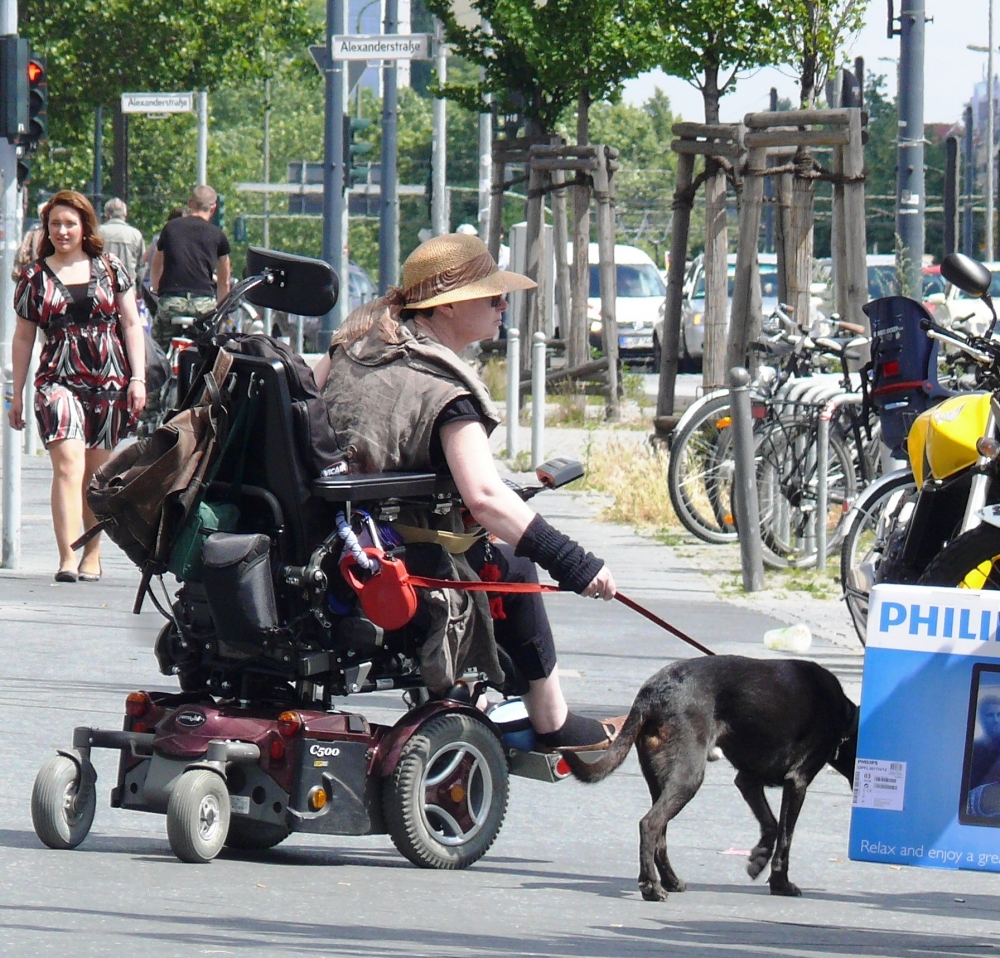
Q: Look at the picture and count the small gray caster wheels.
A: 2